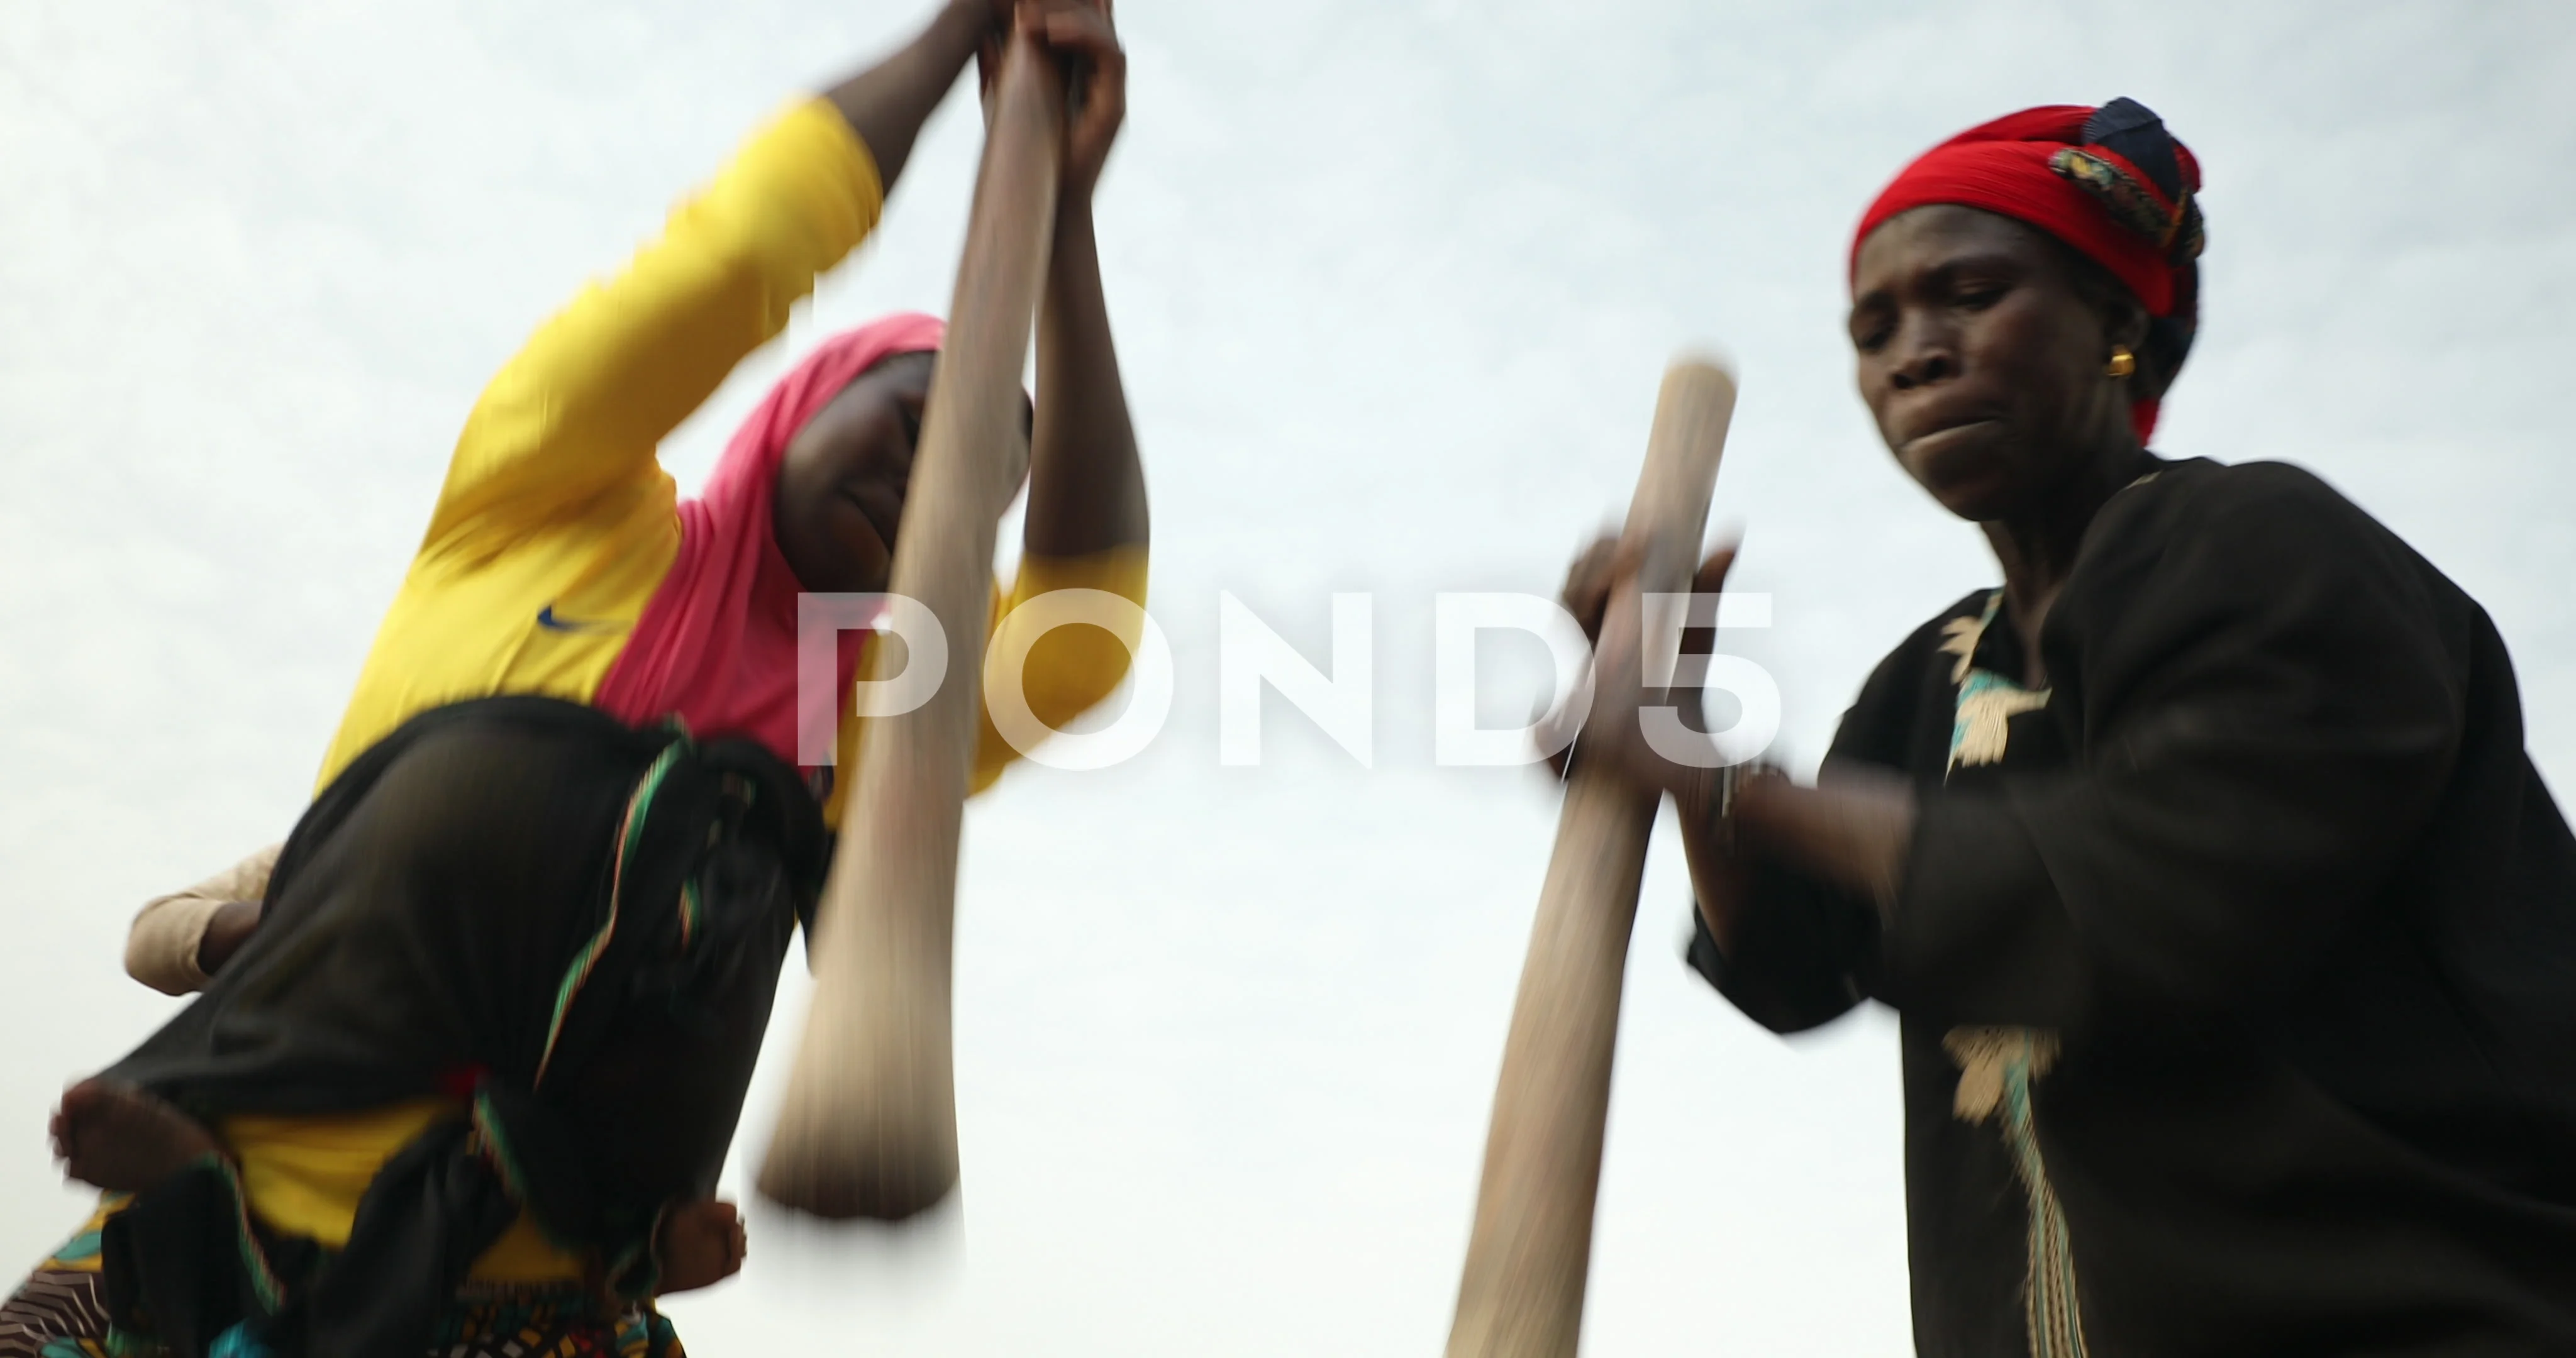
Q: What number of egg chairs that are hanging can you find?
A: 0